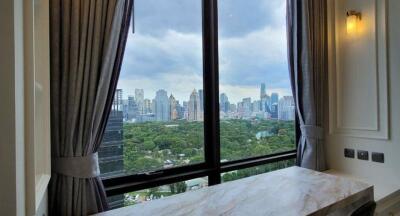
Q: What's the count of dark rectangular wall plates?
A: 3